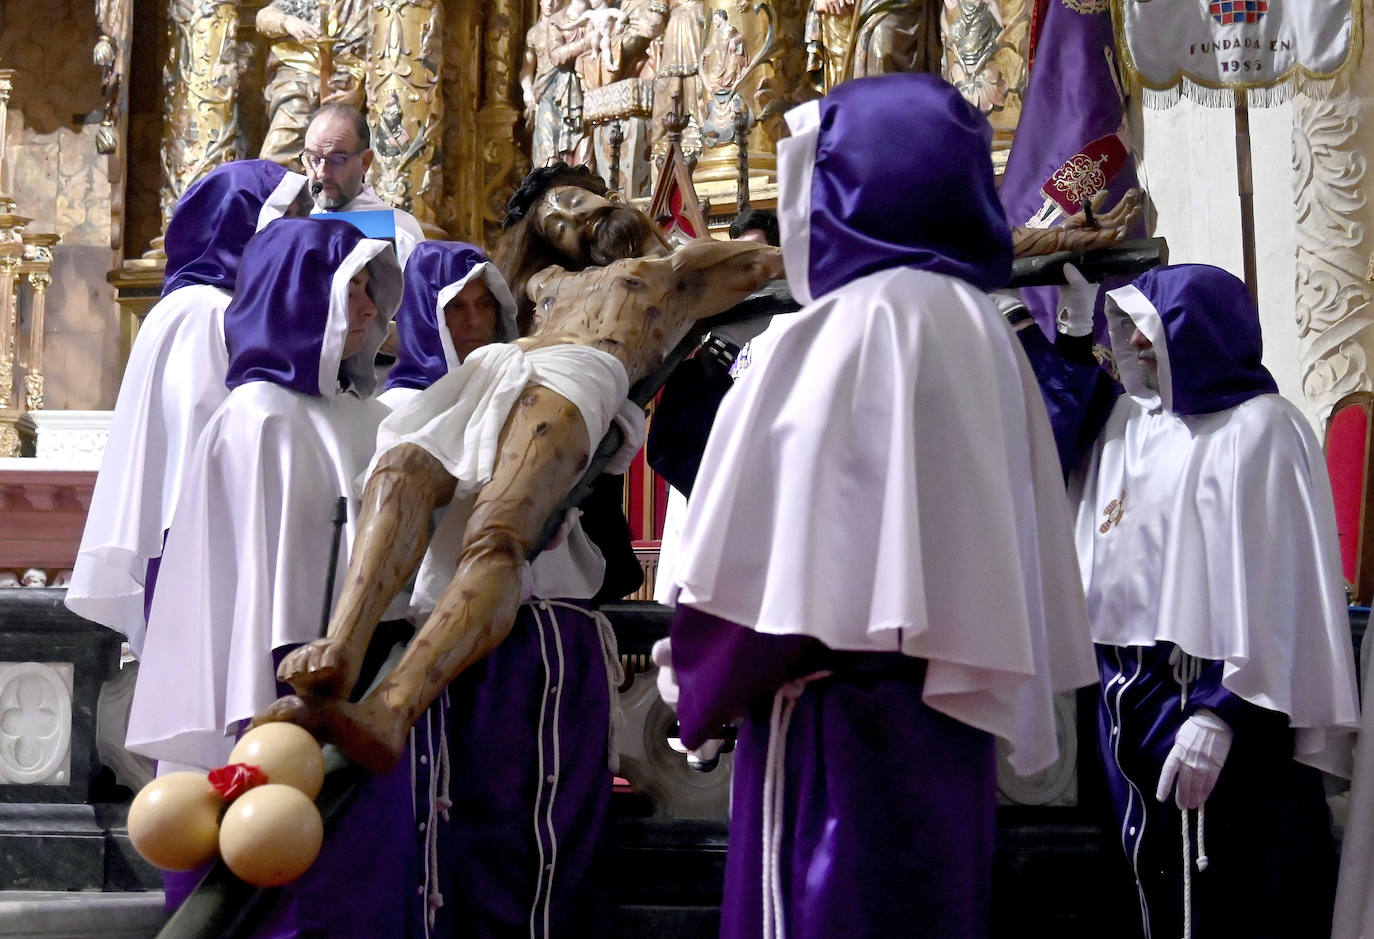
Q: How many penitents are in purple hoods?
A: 5